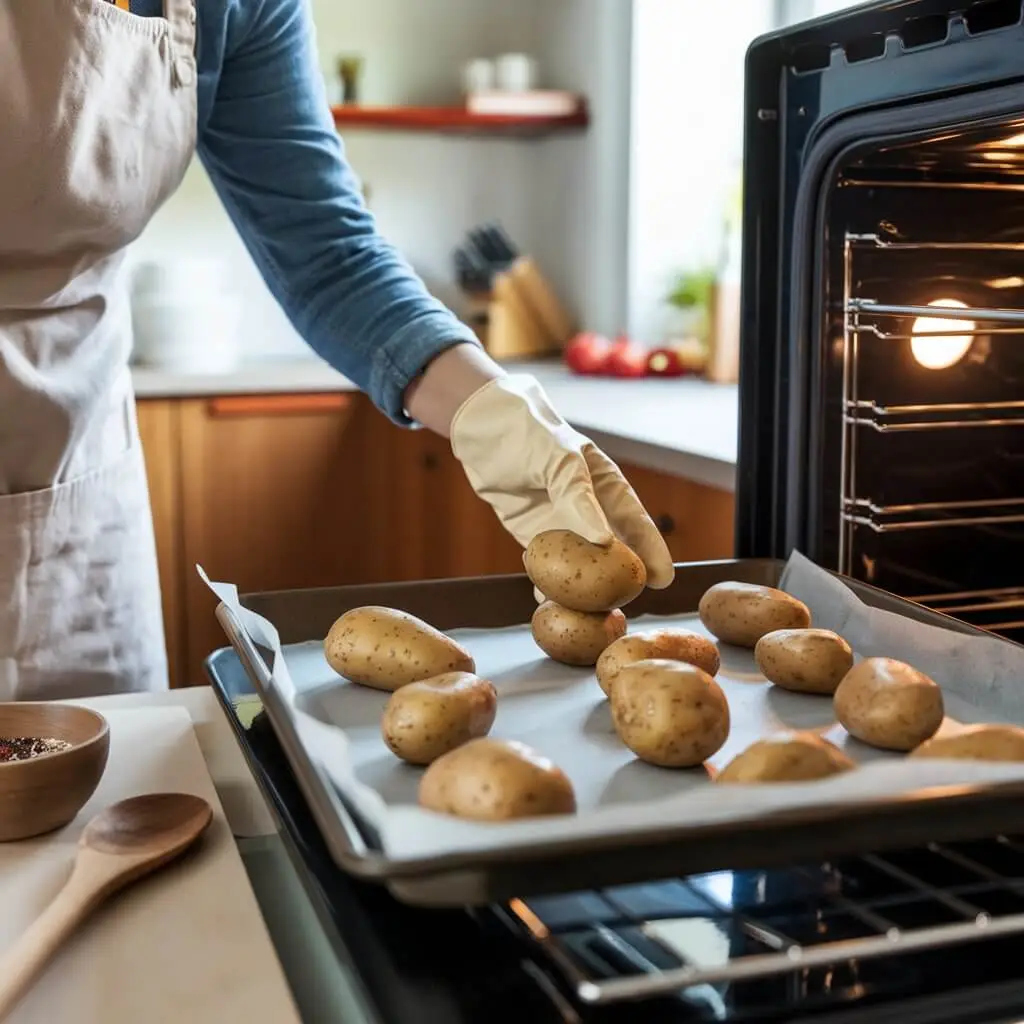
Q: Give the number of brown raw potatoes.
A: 12